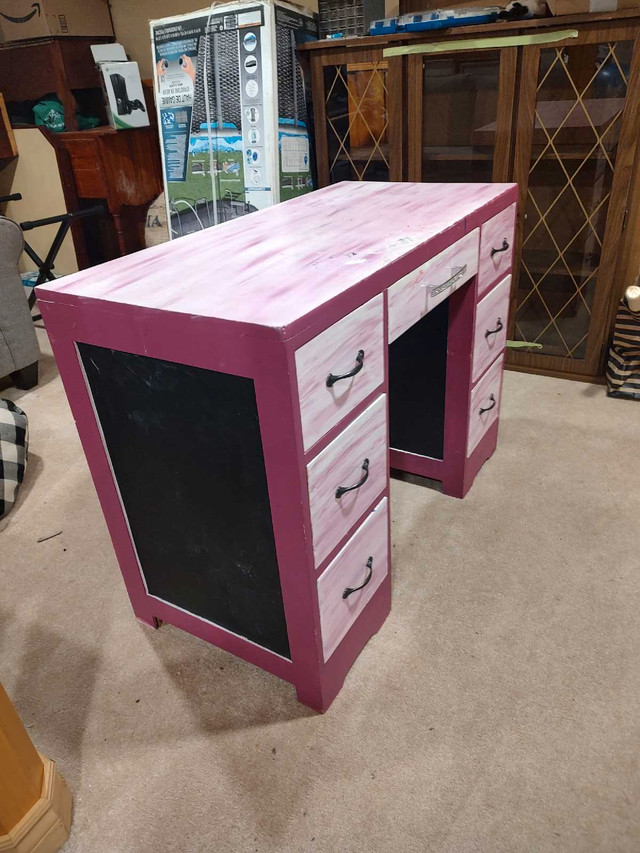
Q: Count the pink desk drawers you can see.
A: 7